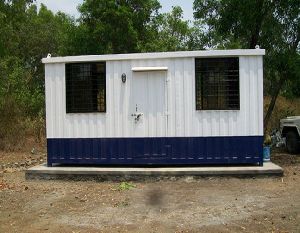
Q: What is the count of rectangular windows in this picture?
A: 2